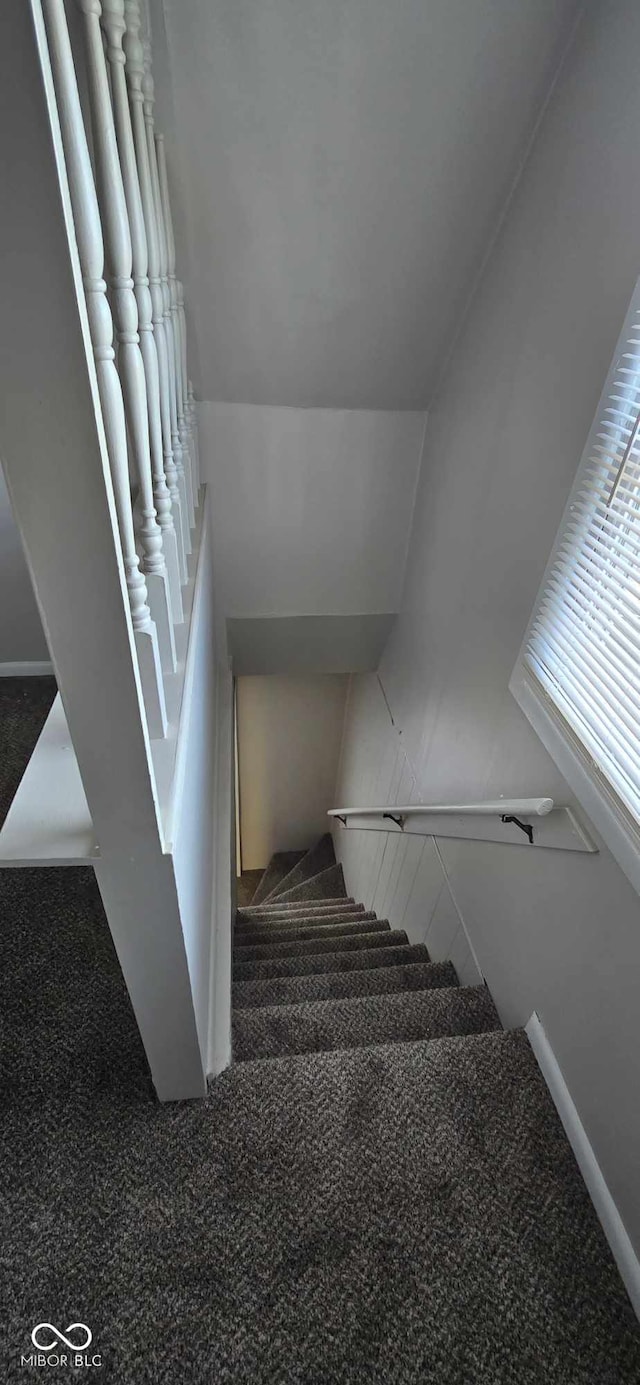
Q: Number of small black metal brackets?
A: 3